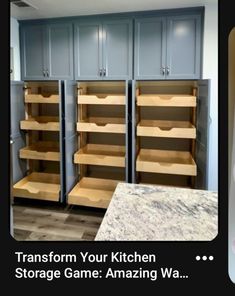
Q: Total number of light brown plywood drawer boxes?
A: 11